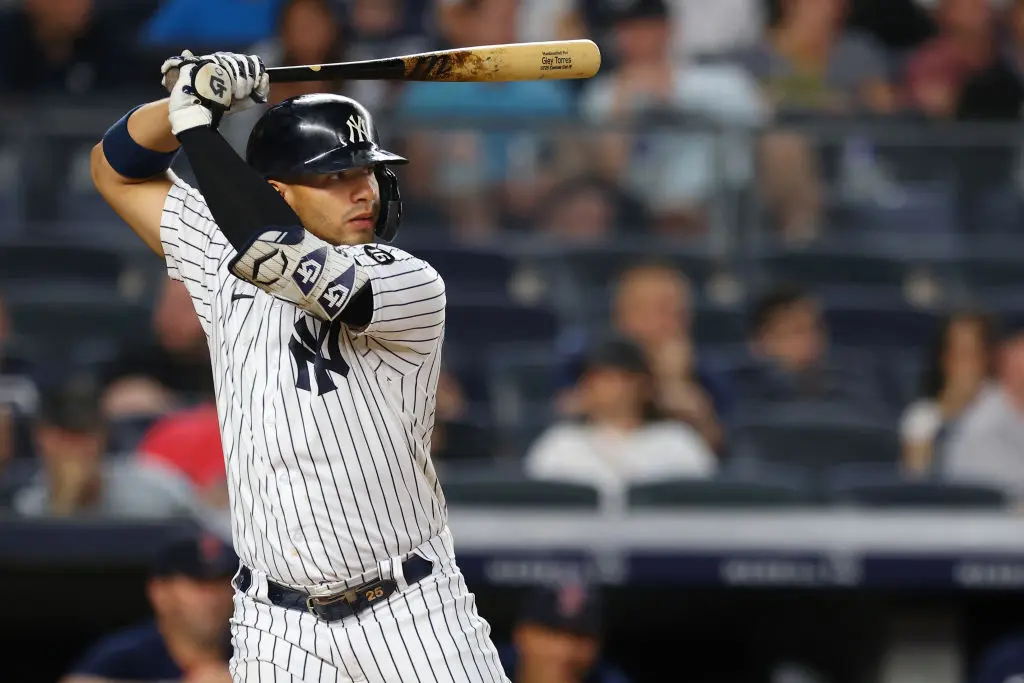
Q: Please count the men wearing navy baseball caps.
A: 2